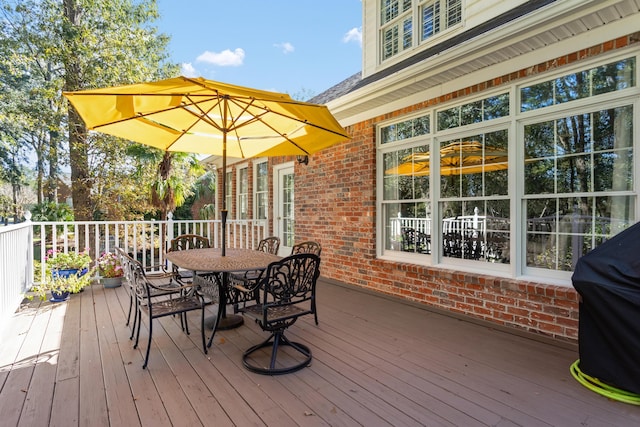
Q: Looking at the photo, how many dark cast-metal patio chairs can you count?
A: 6